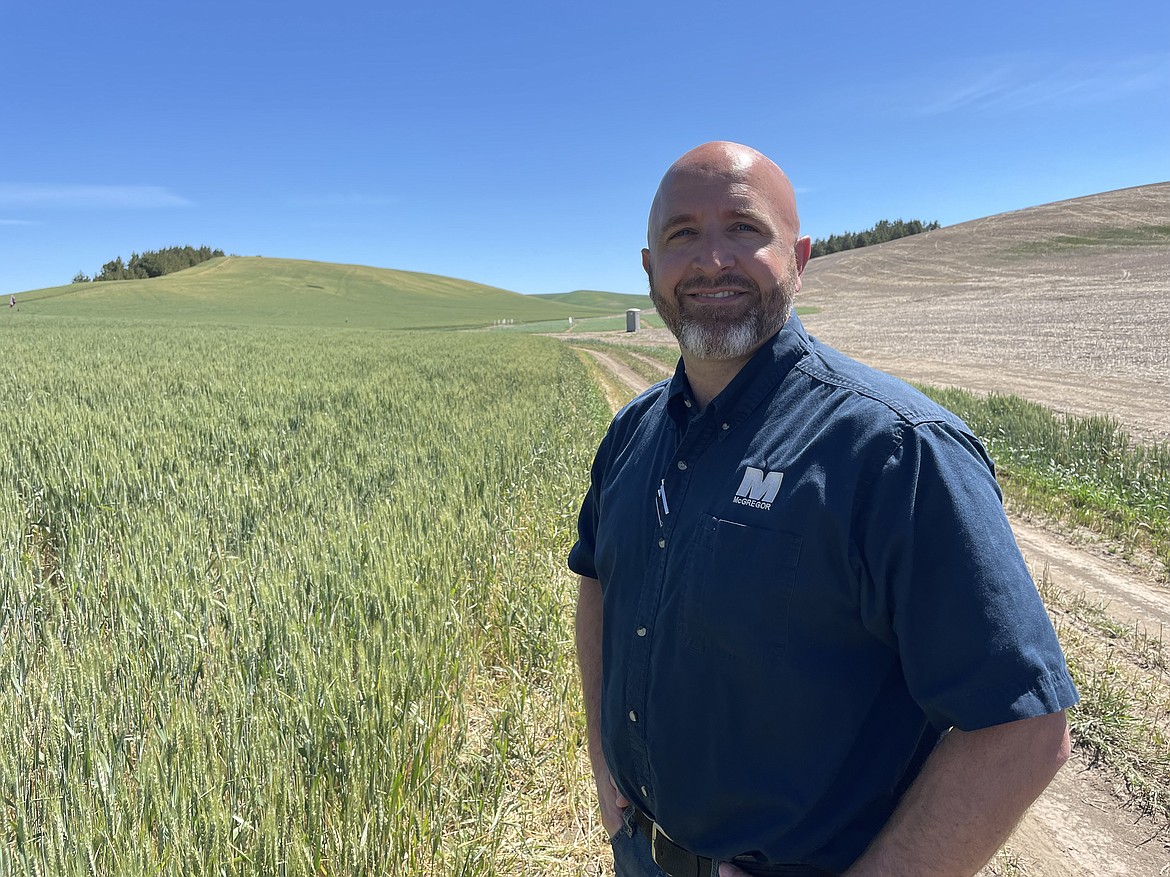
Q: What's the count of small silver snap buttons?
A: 7